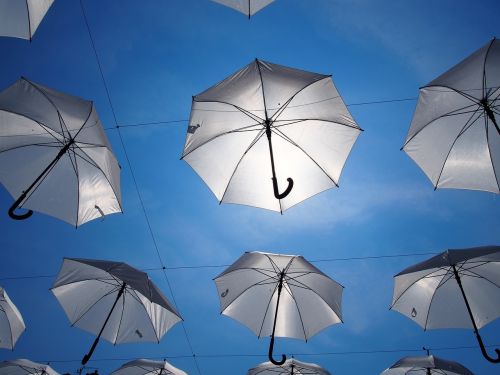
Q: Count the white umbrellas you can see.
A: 13